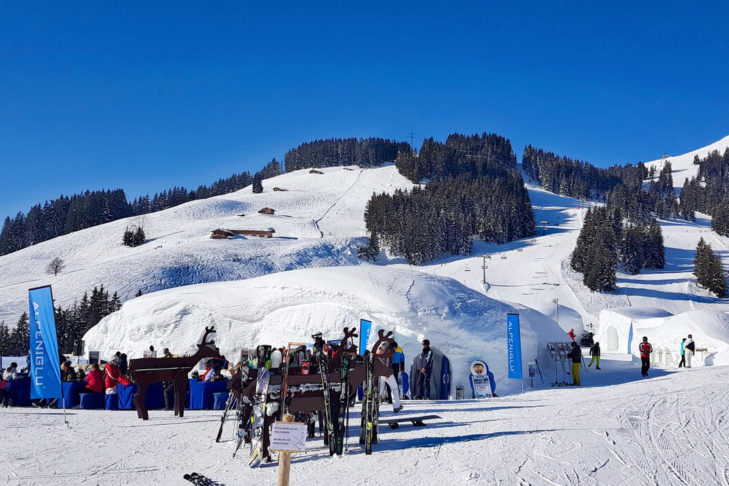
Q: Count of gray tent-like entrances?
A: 1